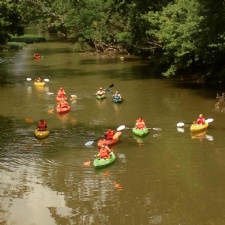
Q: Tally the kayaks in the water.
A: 11